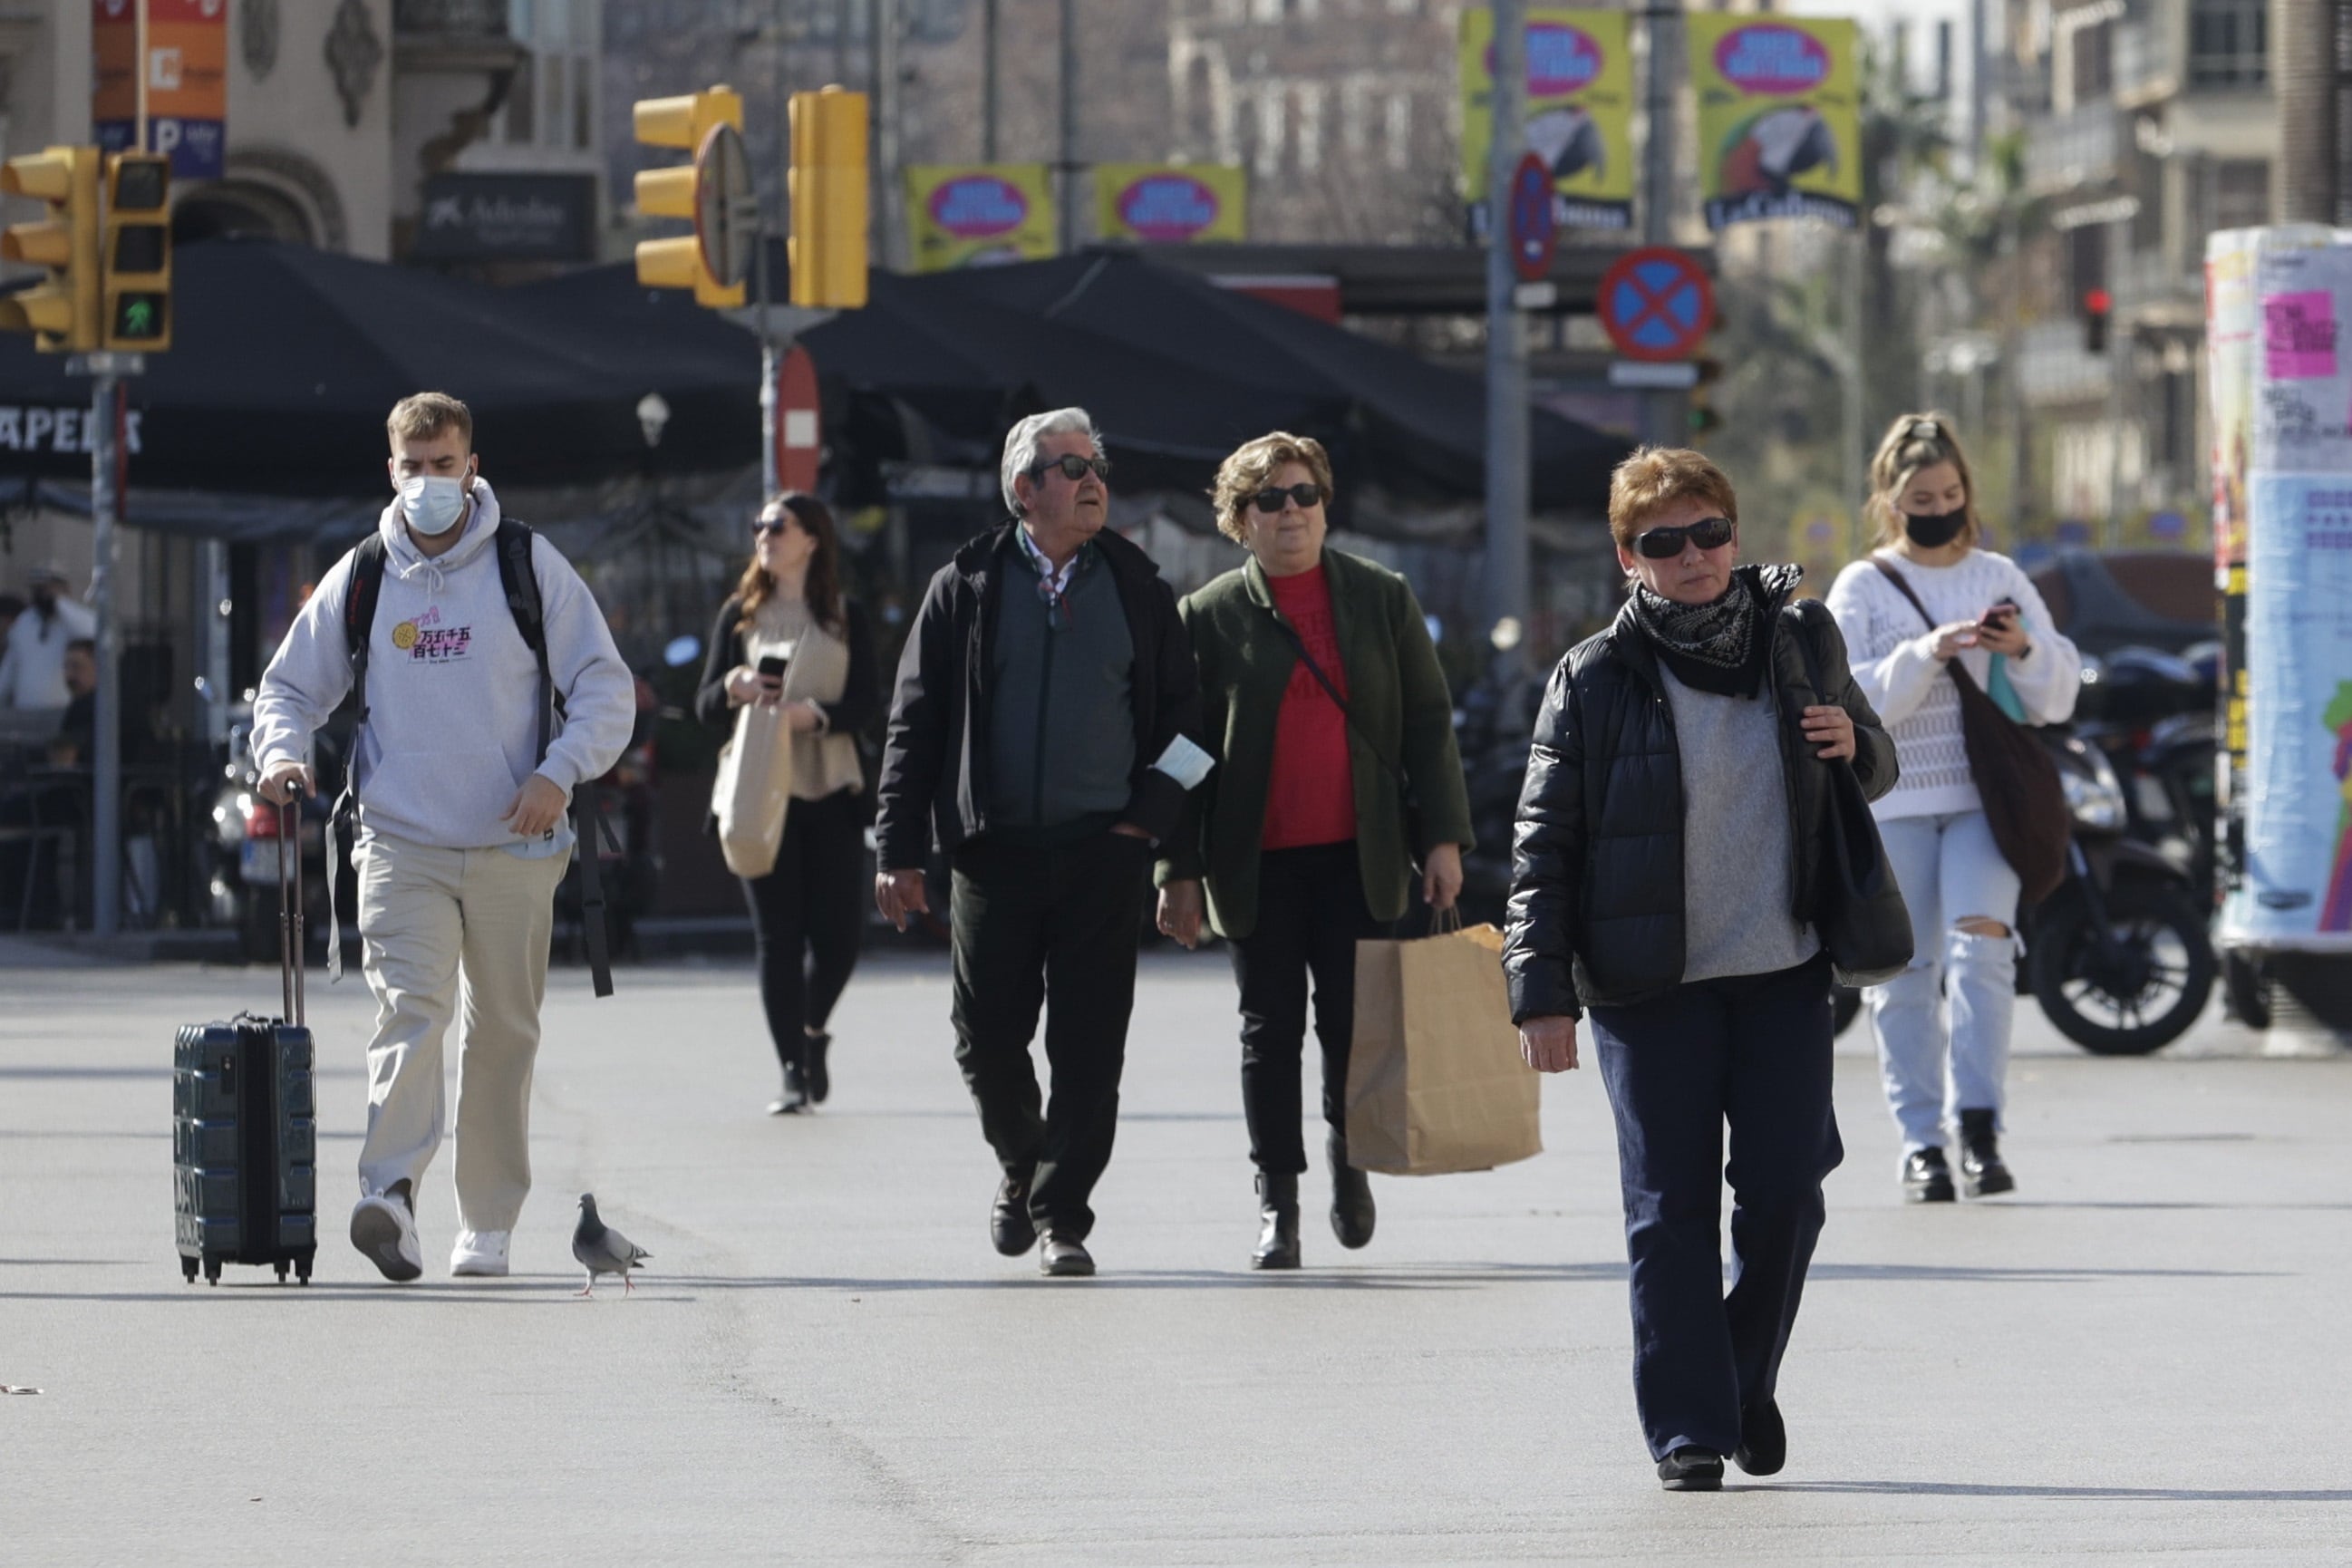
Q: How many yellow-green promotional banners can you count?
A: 4